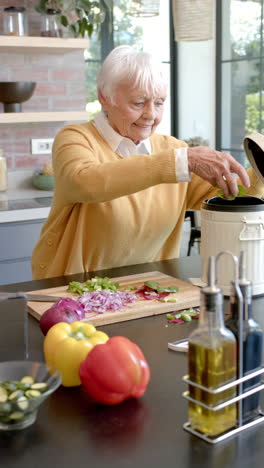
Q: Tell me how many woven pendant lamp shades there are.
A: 2